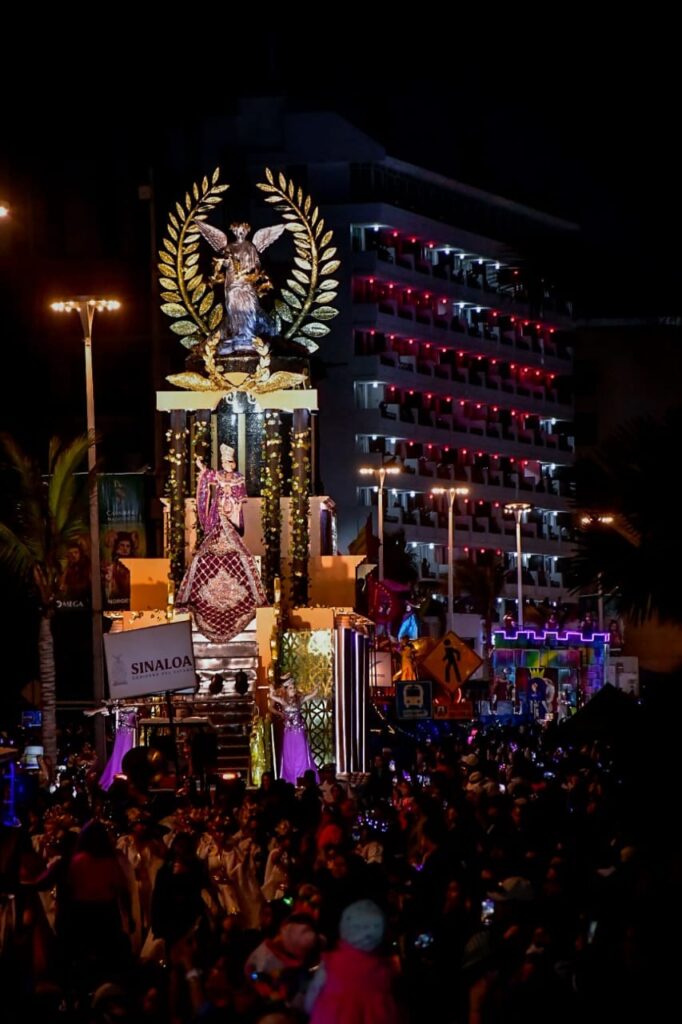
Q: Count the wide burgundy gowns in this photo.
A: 1